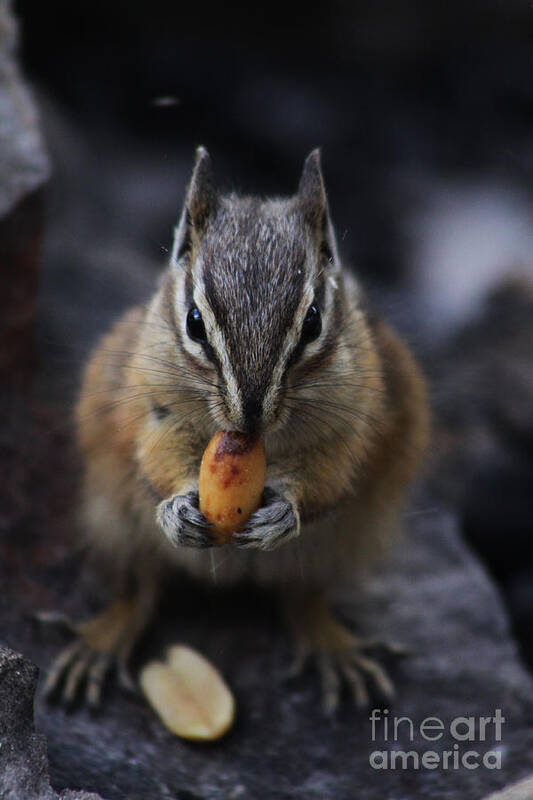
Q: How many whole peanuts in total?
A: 1